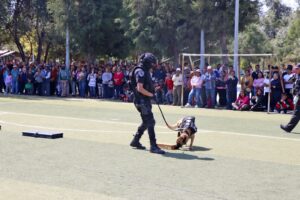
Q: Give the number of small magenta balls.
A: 0